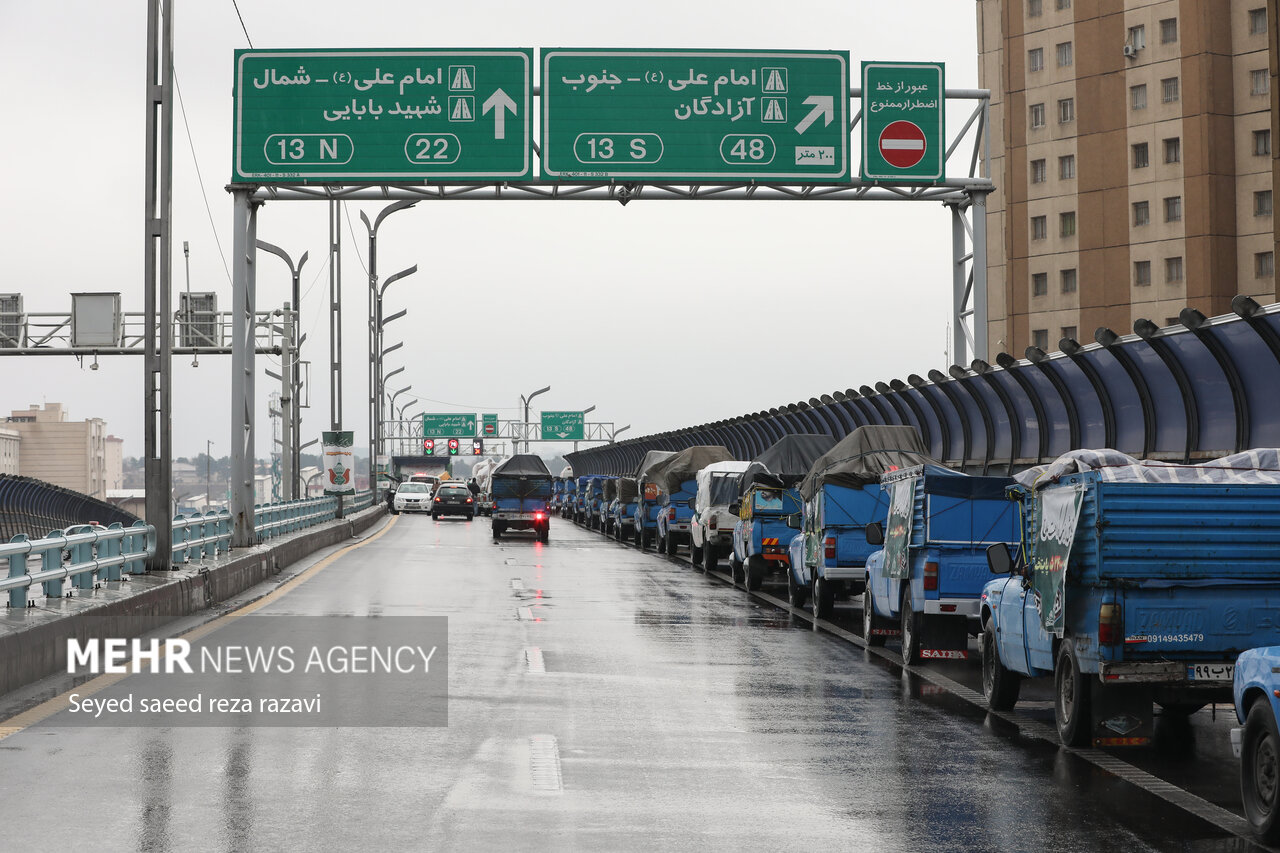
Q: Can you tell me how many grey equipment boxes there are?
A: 3